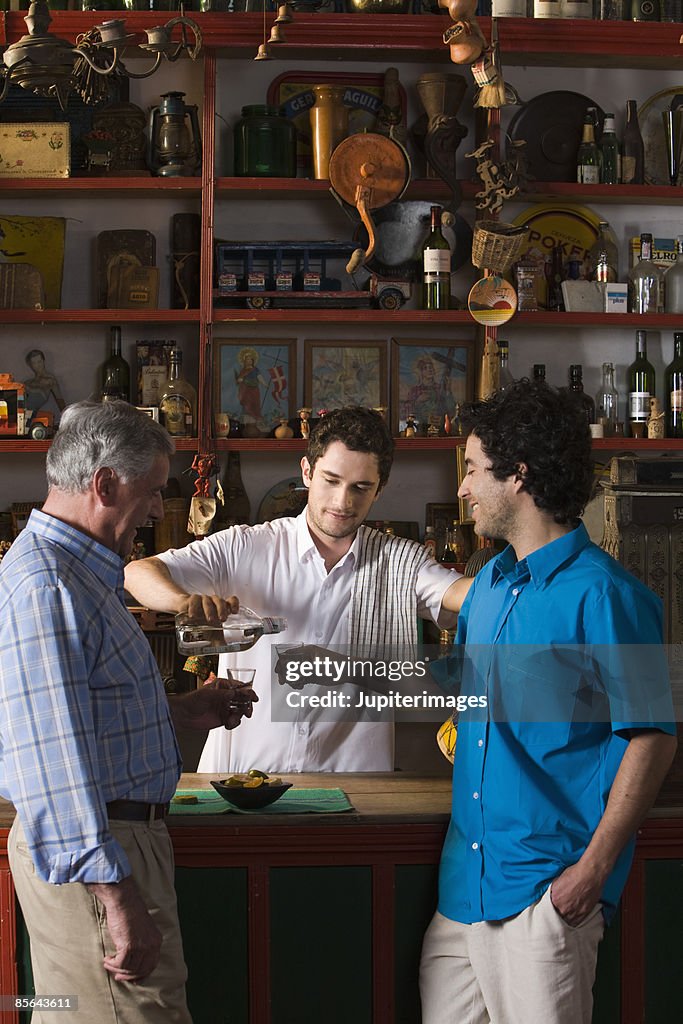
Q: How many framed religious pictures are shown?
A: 3